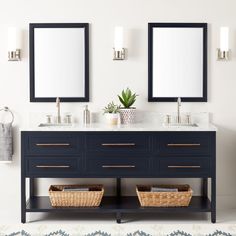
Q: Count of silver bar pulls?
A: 6